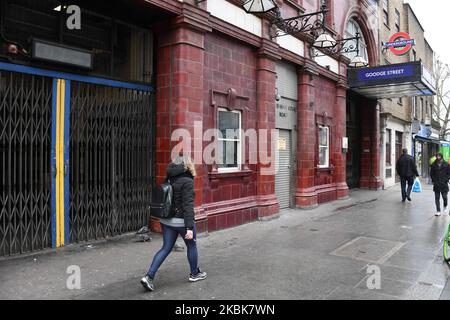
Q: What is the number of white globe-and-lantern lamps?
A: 3